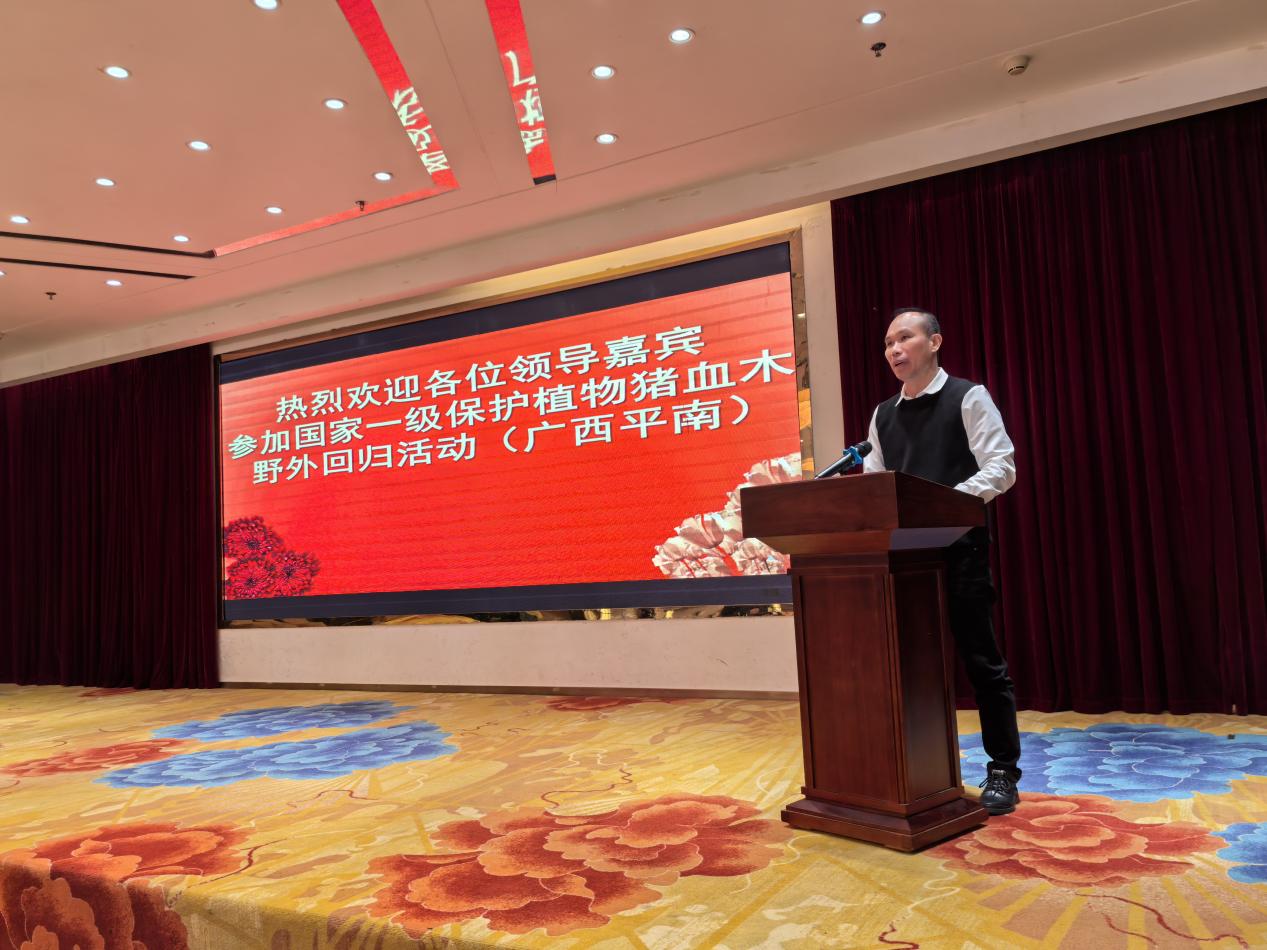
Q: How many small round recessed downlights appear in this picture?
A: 15